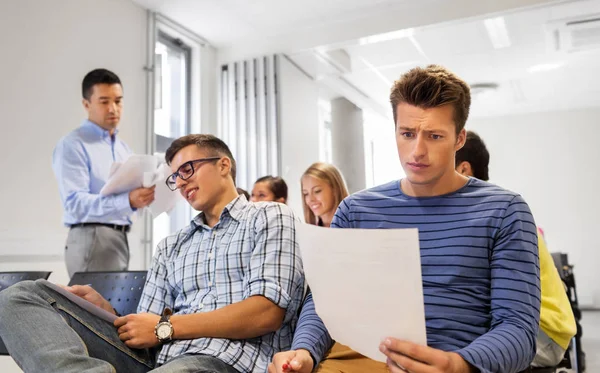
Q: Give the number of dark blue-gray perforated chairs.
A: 2